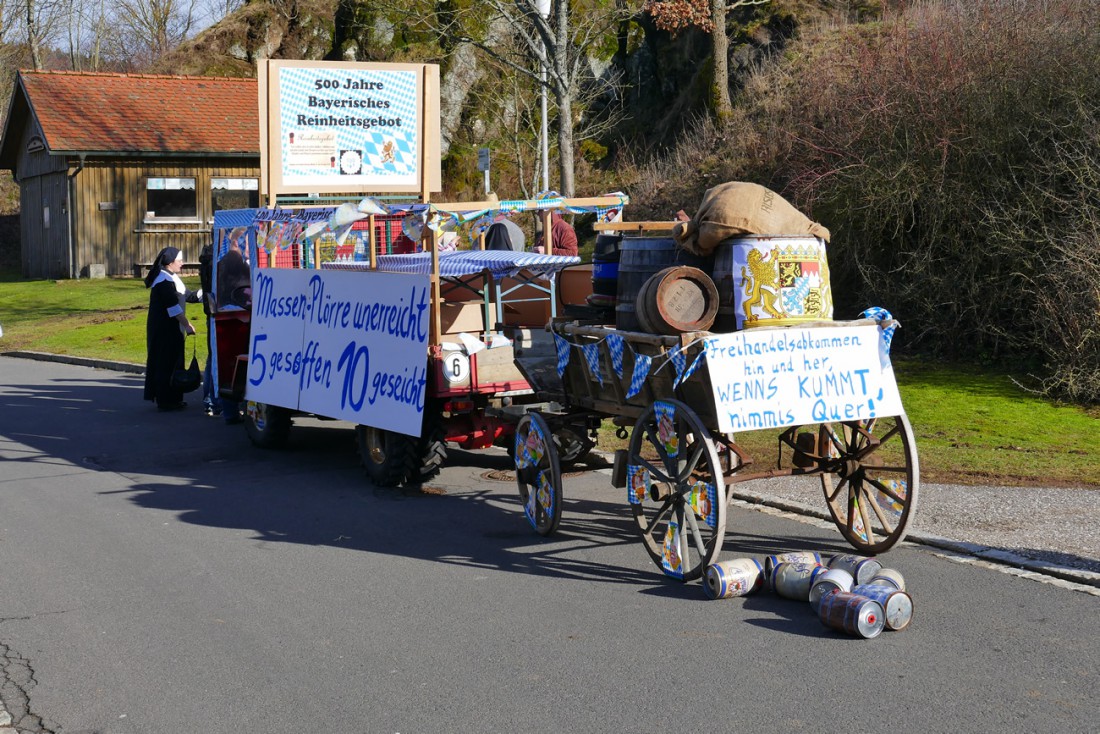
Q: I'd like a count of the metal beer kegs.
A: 8